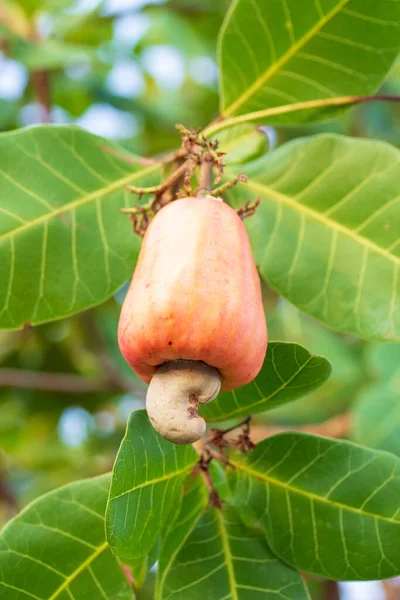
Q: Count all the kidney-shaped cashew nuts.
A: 1